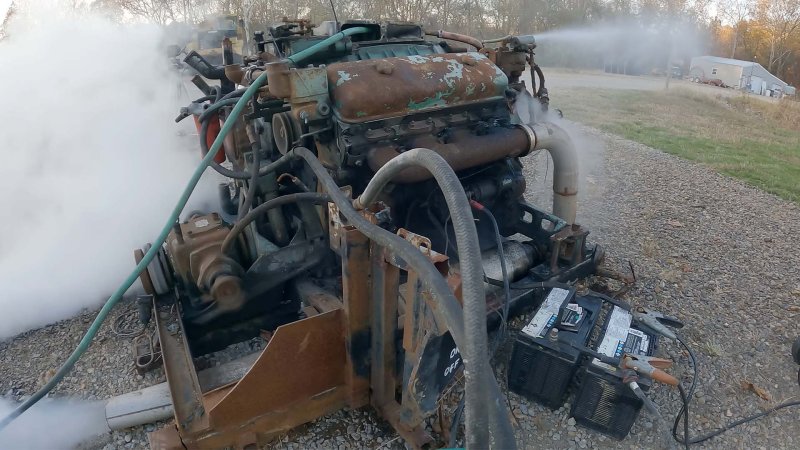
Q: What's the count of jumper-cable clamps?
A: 2